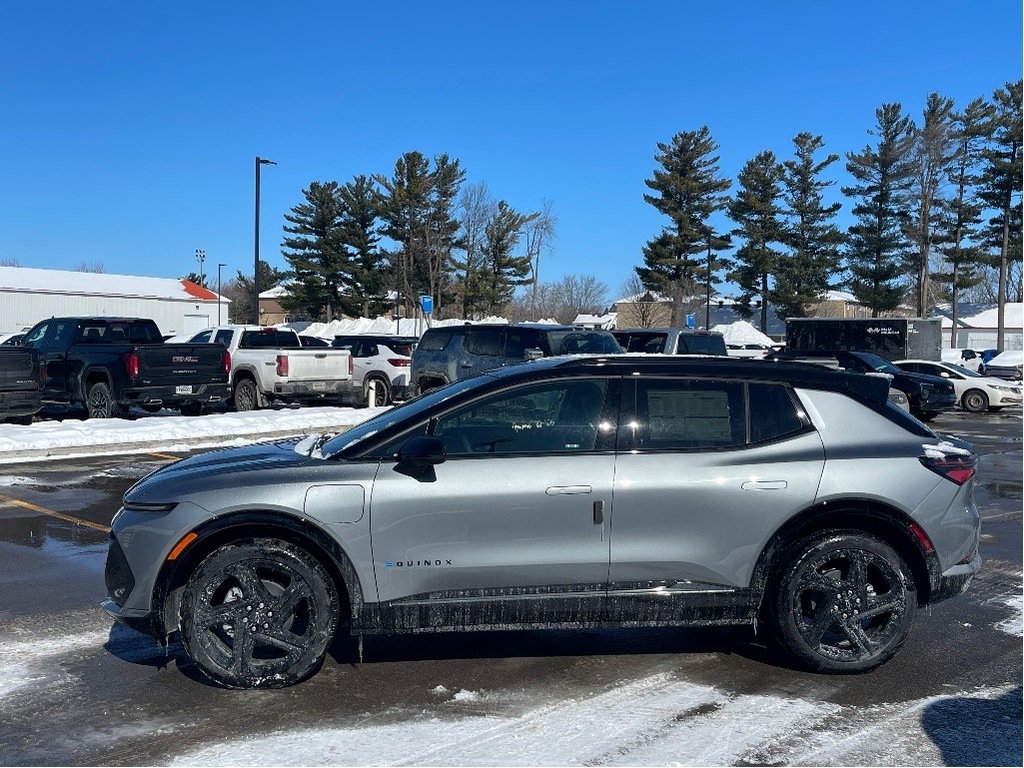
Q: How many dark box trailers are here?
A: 1